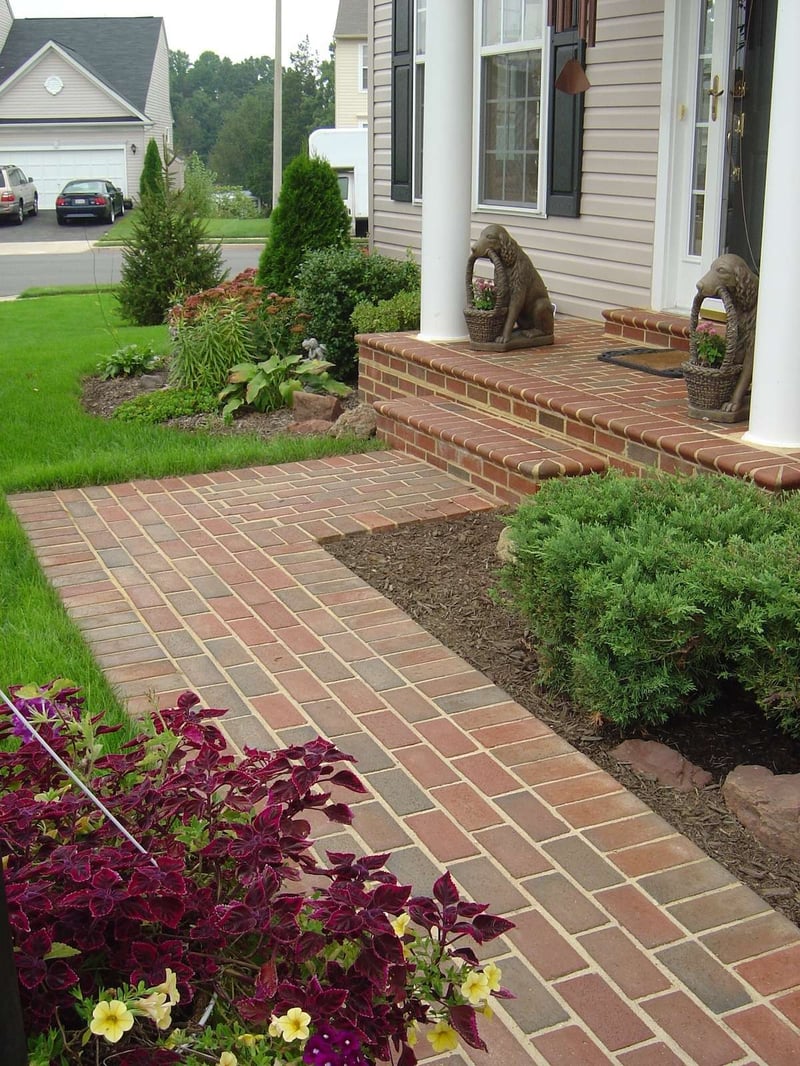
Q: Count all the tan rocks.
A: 2